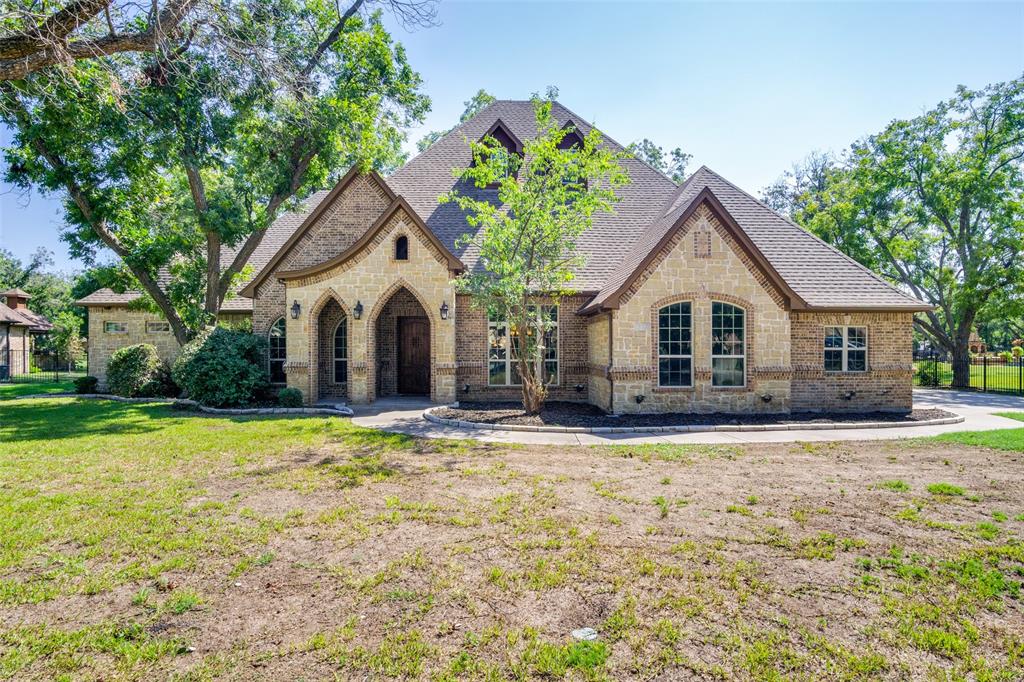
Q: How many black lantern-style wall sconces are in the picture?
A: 3